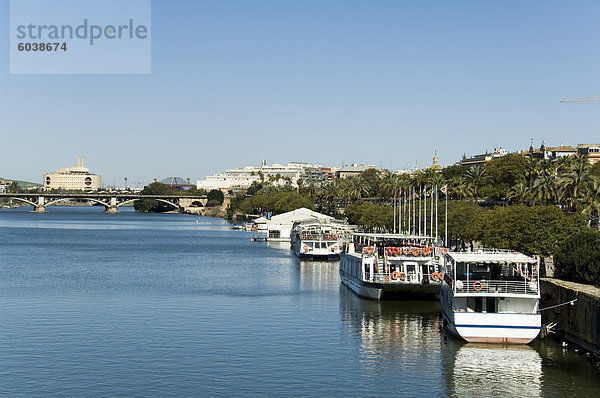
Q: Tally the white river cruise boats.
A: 3